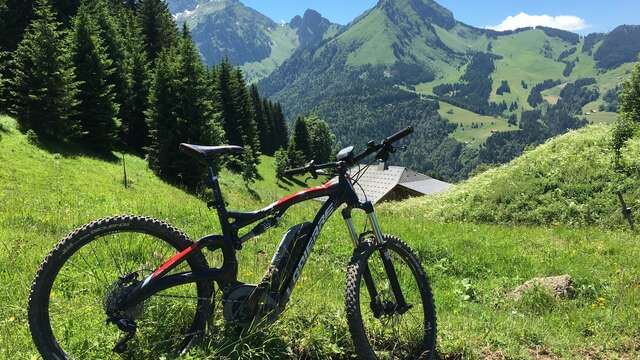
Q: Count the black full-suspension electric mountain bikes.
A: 1